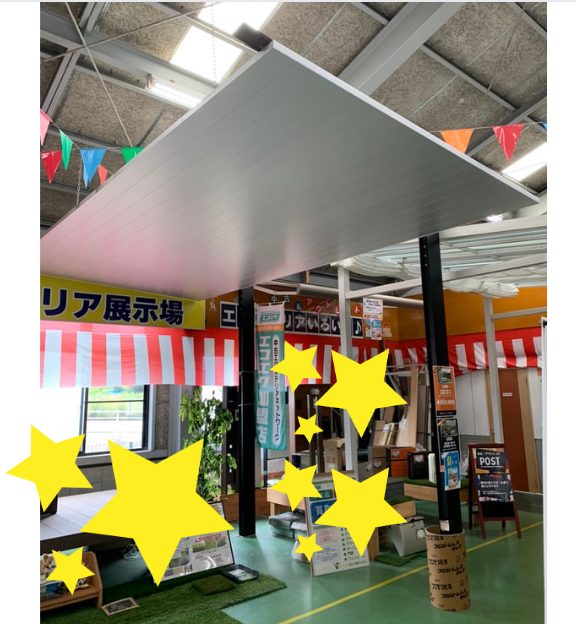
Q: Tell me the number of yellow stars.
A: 9